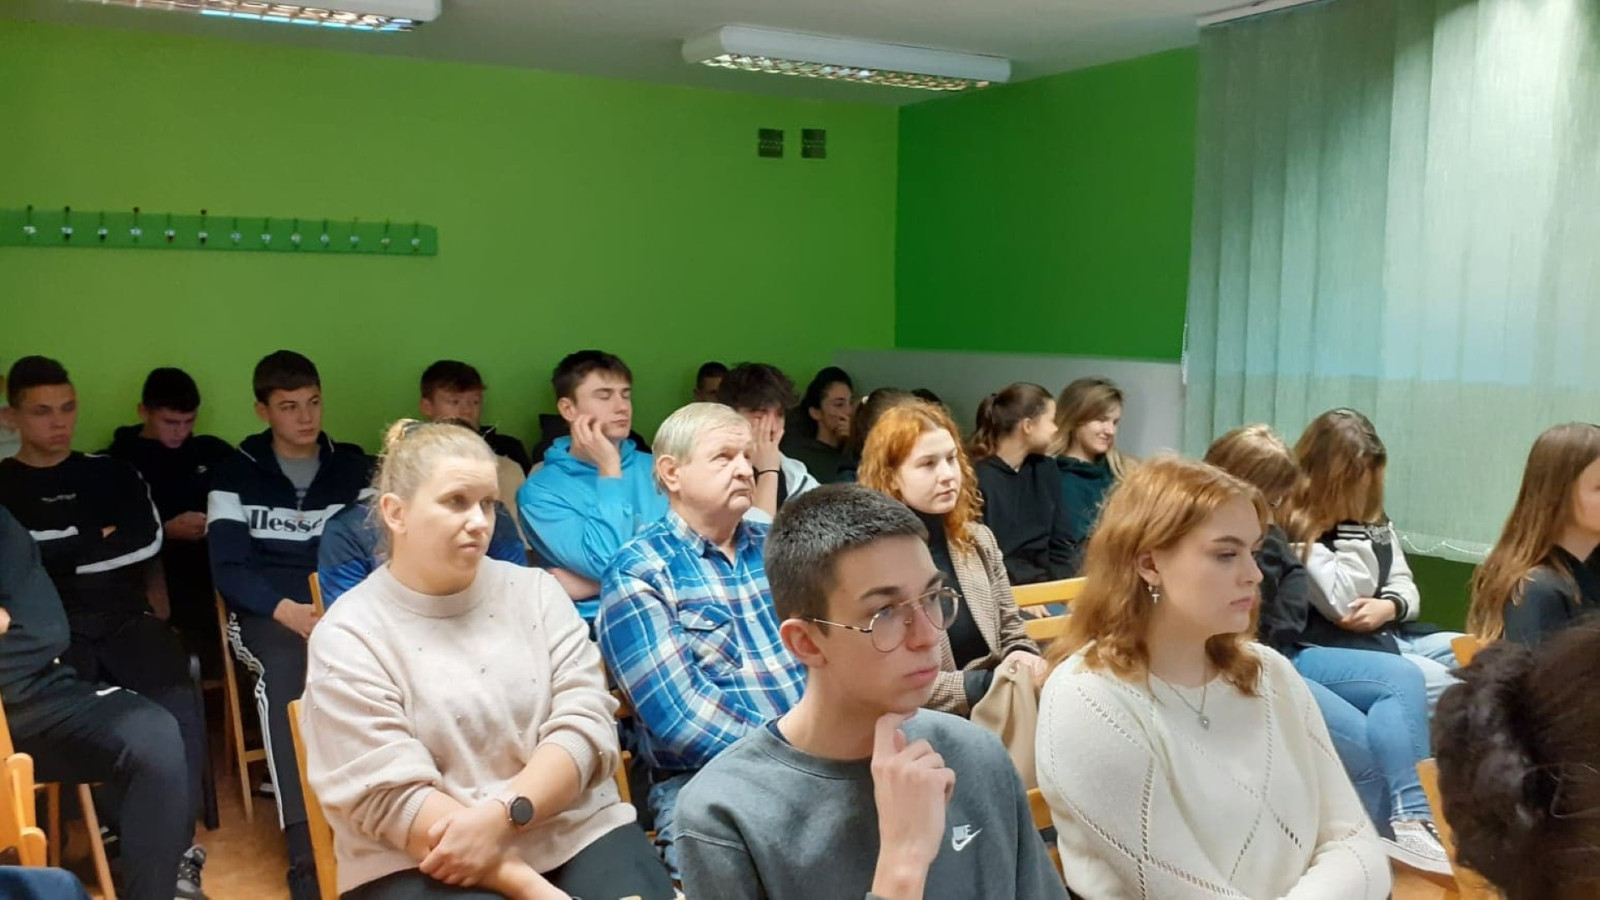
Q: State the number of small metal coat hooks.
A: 13